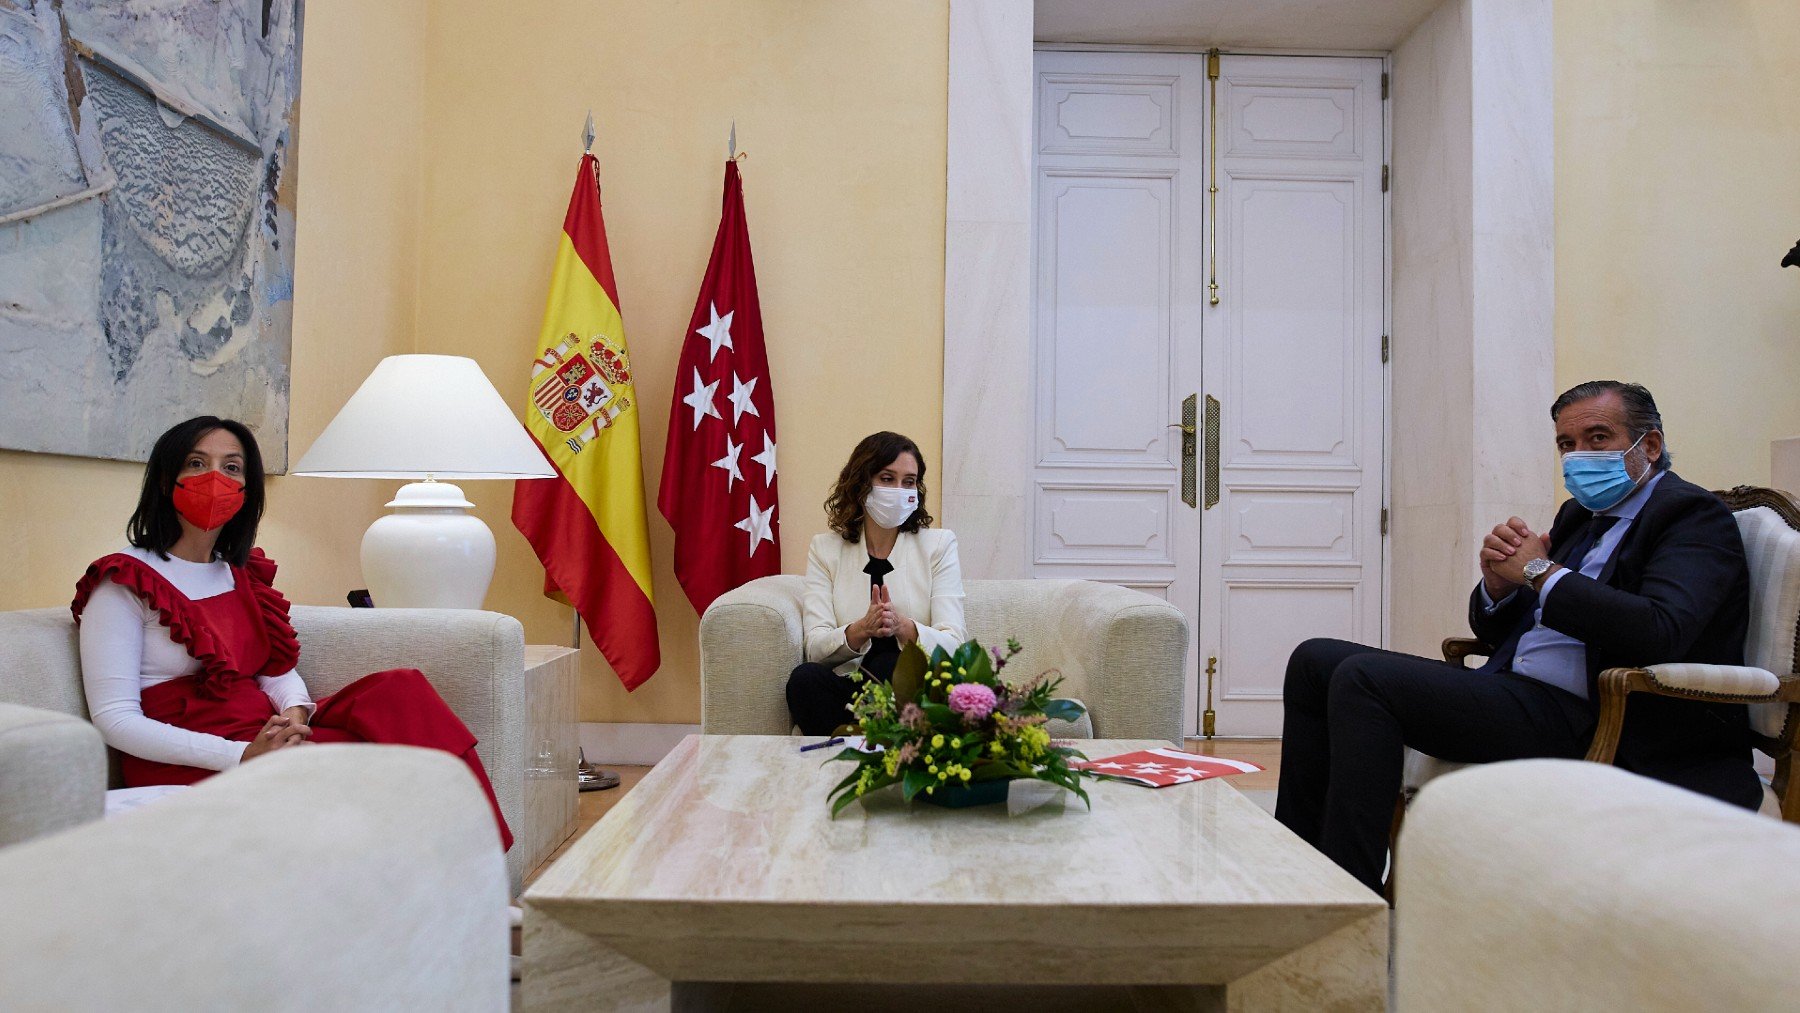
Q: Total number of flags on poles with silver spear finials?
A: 2